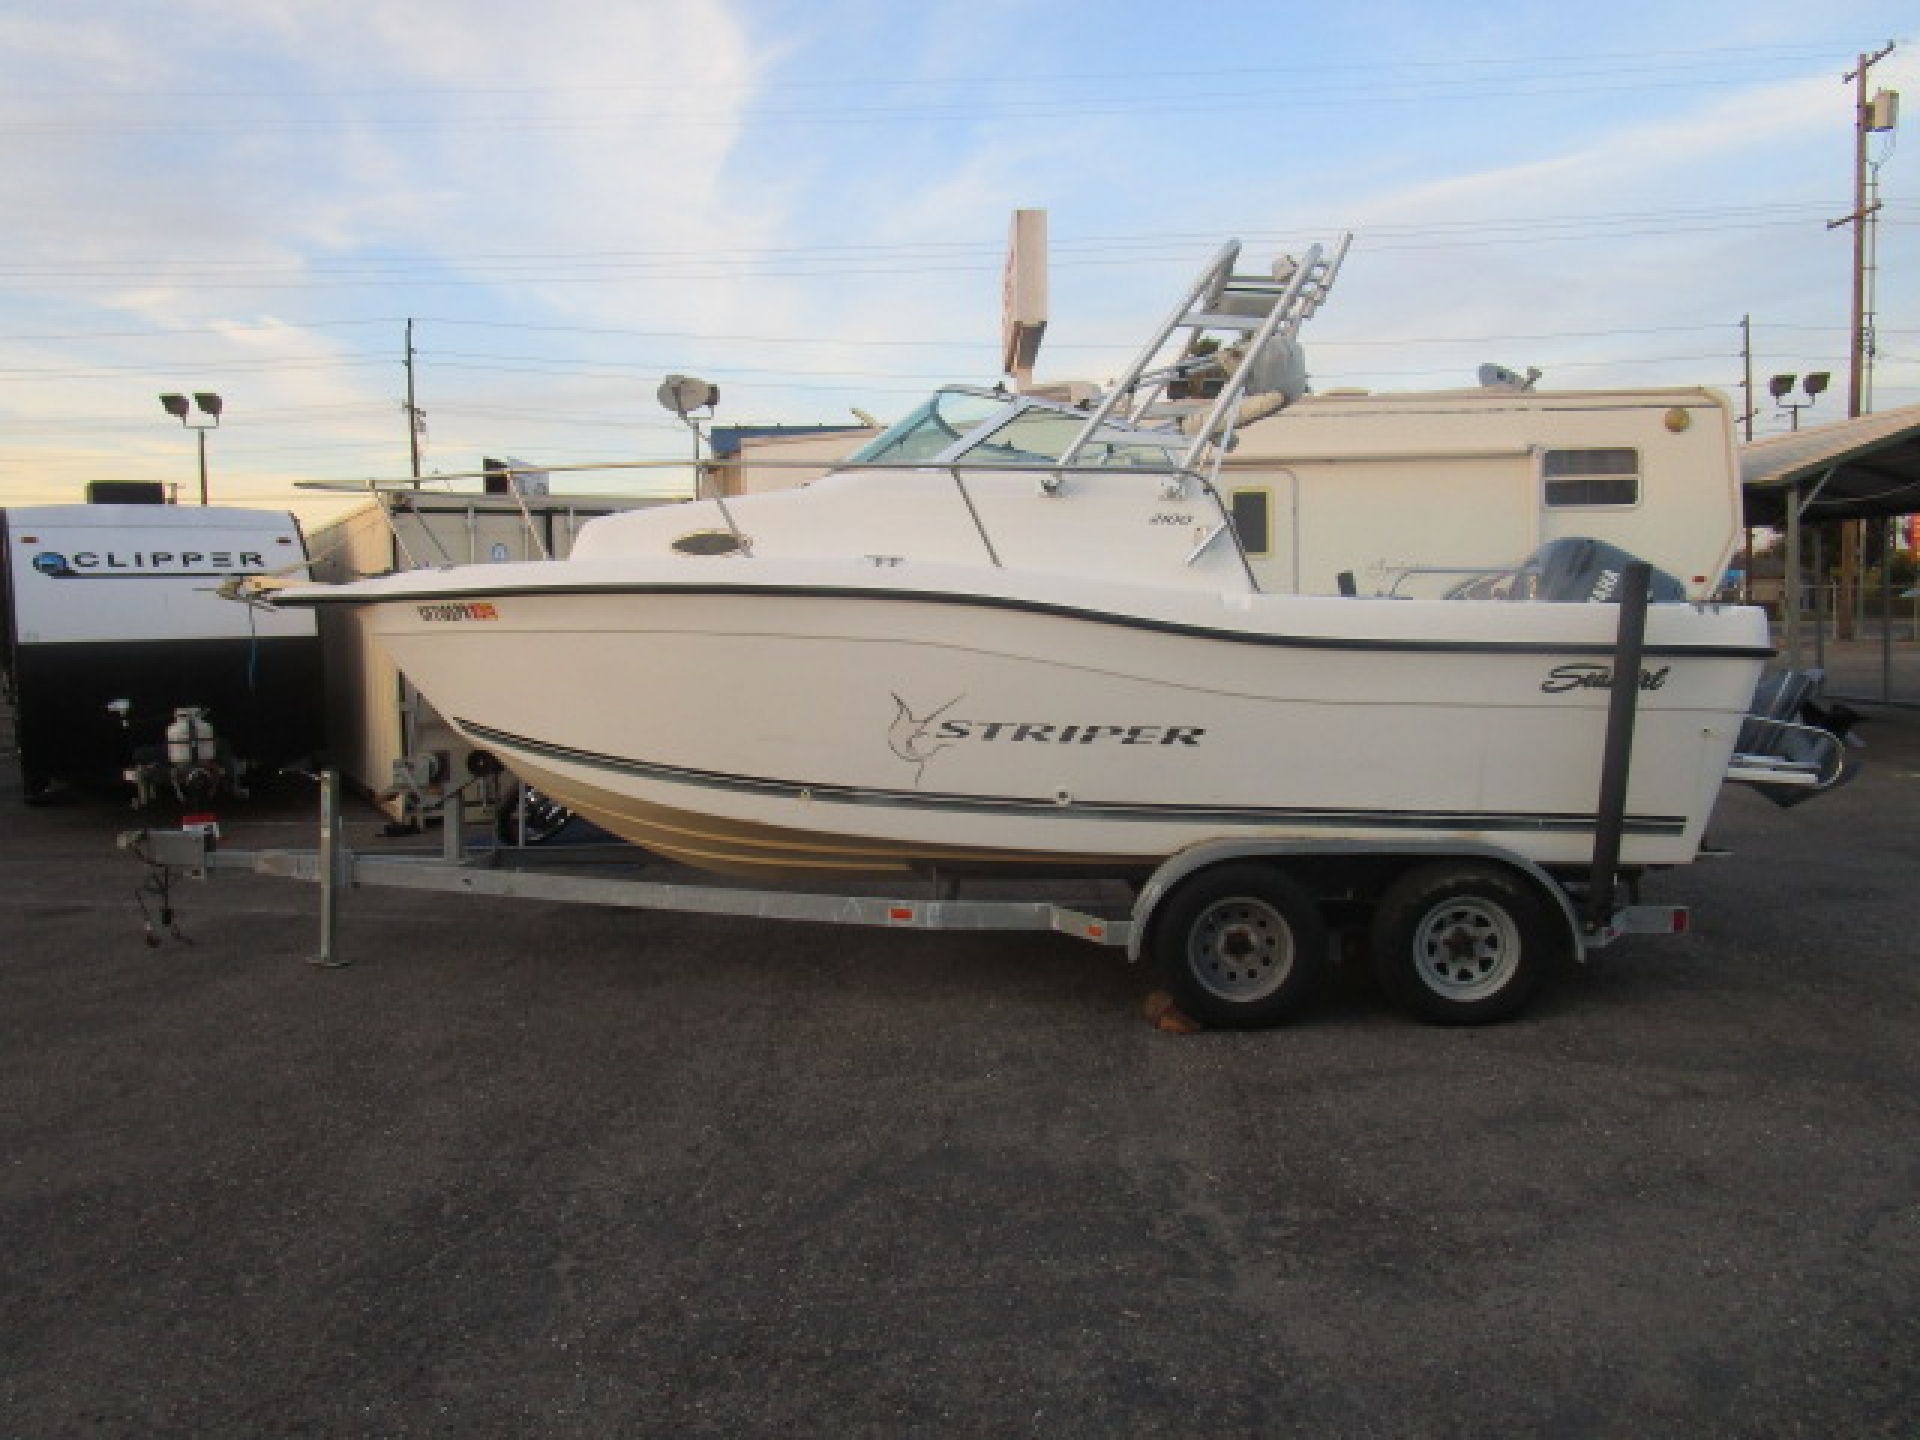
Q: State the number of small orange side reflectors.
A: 2